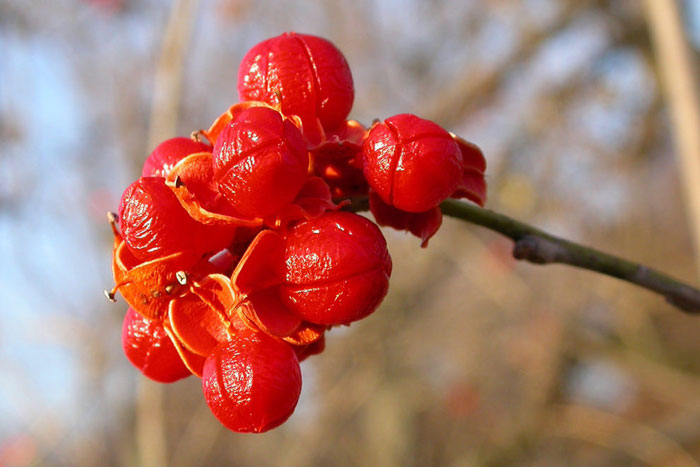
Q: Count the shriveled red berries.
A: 8